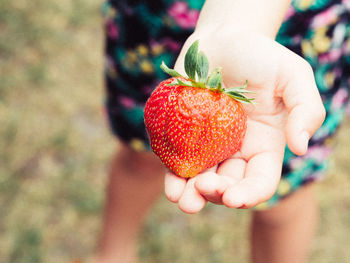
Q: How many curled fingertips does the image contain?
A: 4